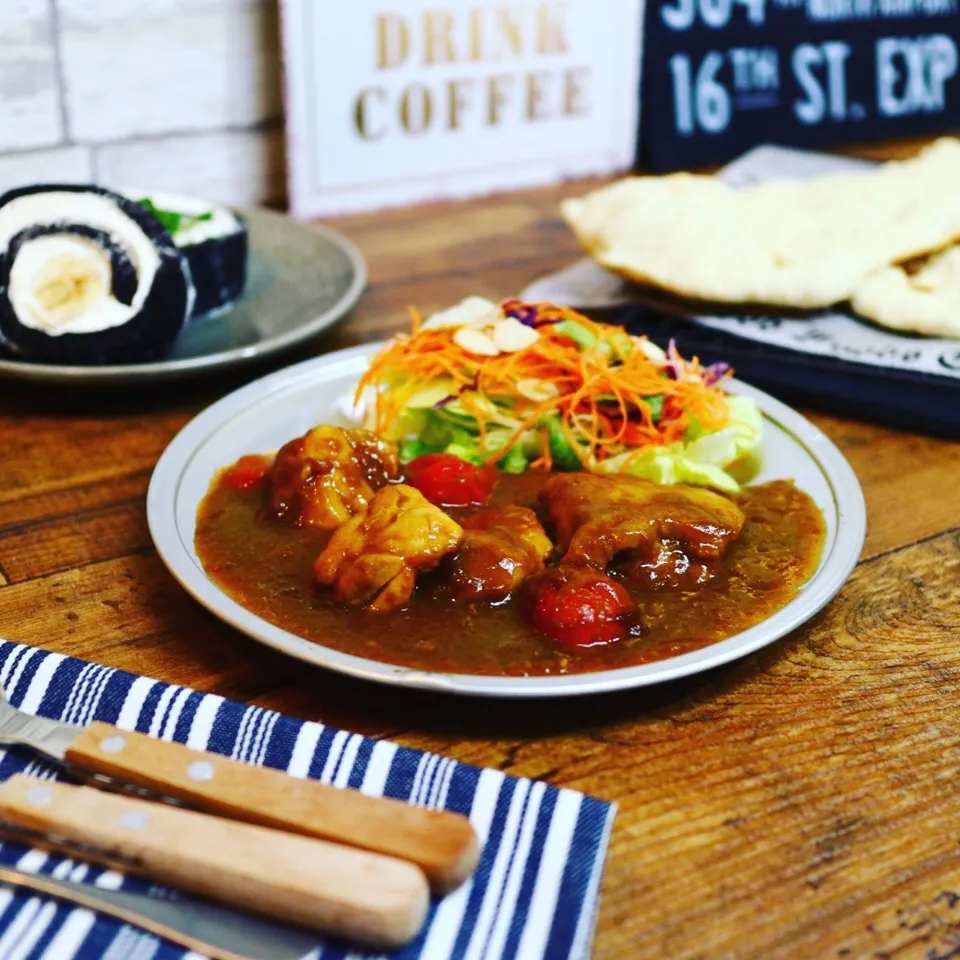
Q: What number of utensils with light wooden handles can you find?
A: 2